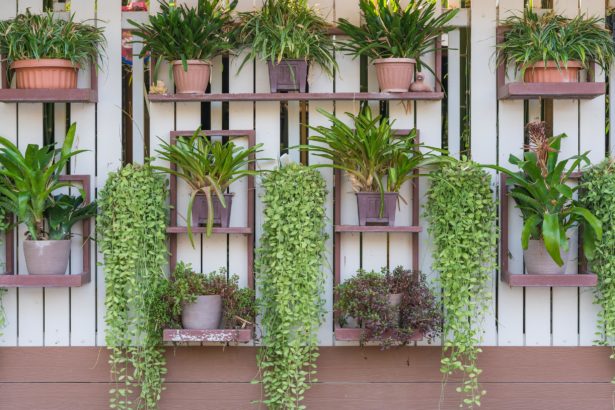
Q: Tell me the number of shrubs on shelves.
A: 11